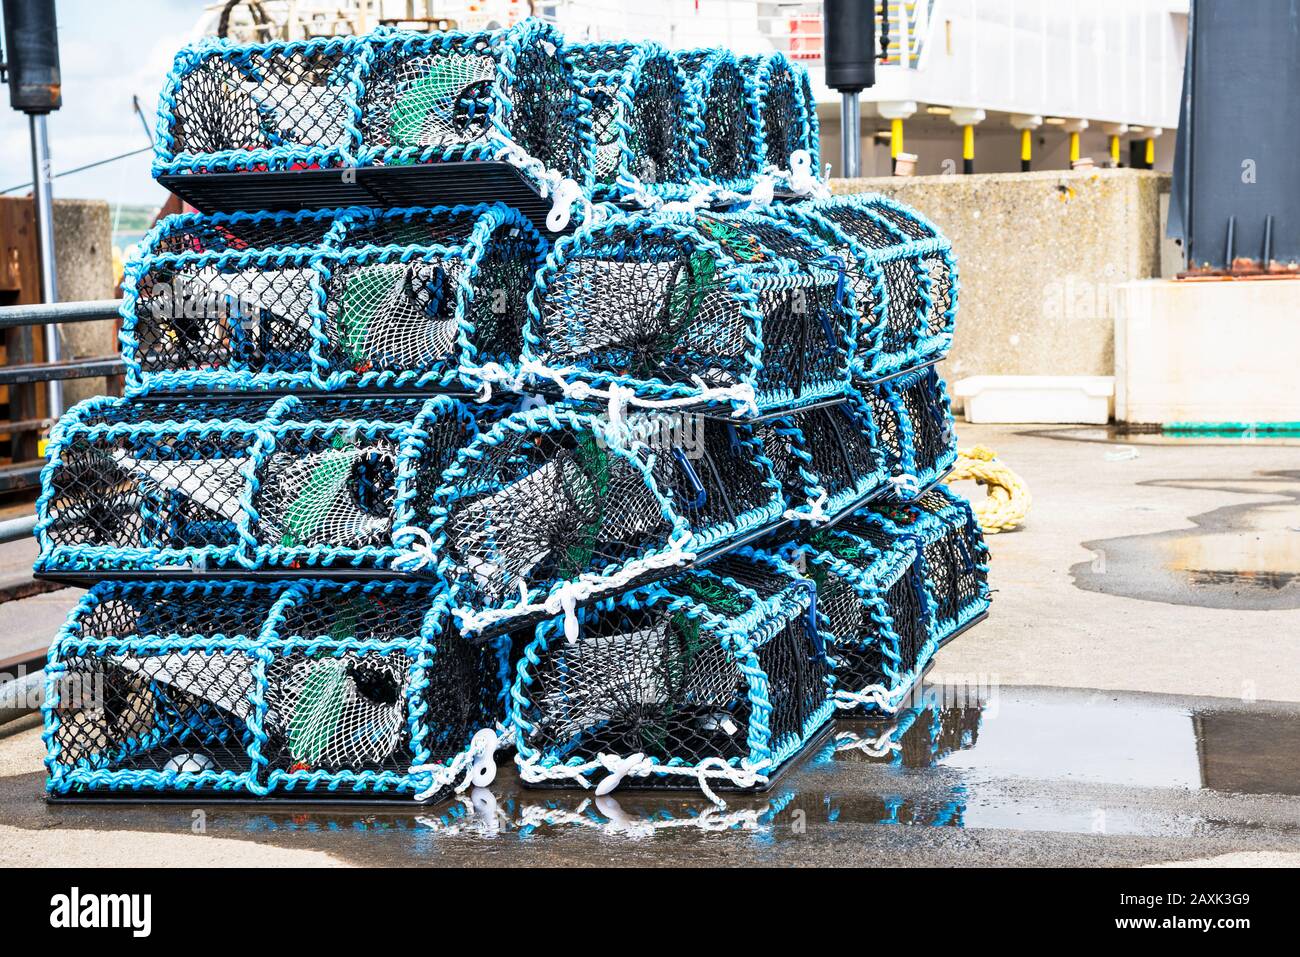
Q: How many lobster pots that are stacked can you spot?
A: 15